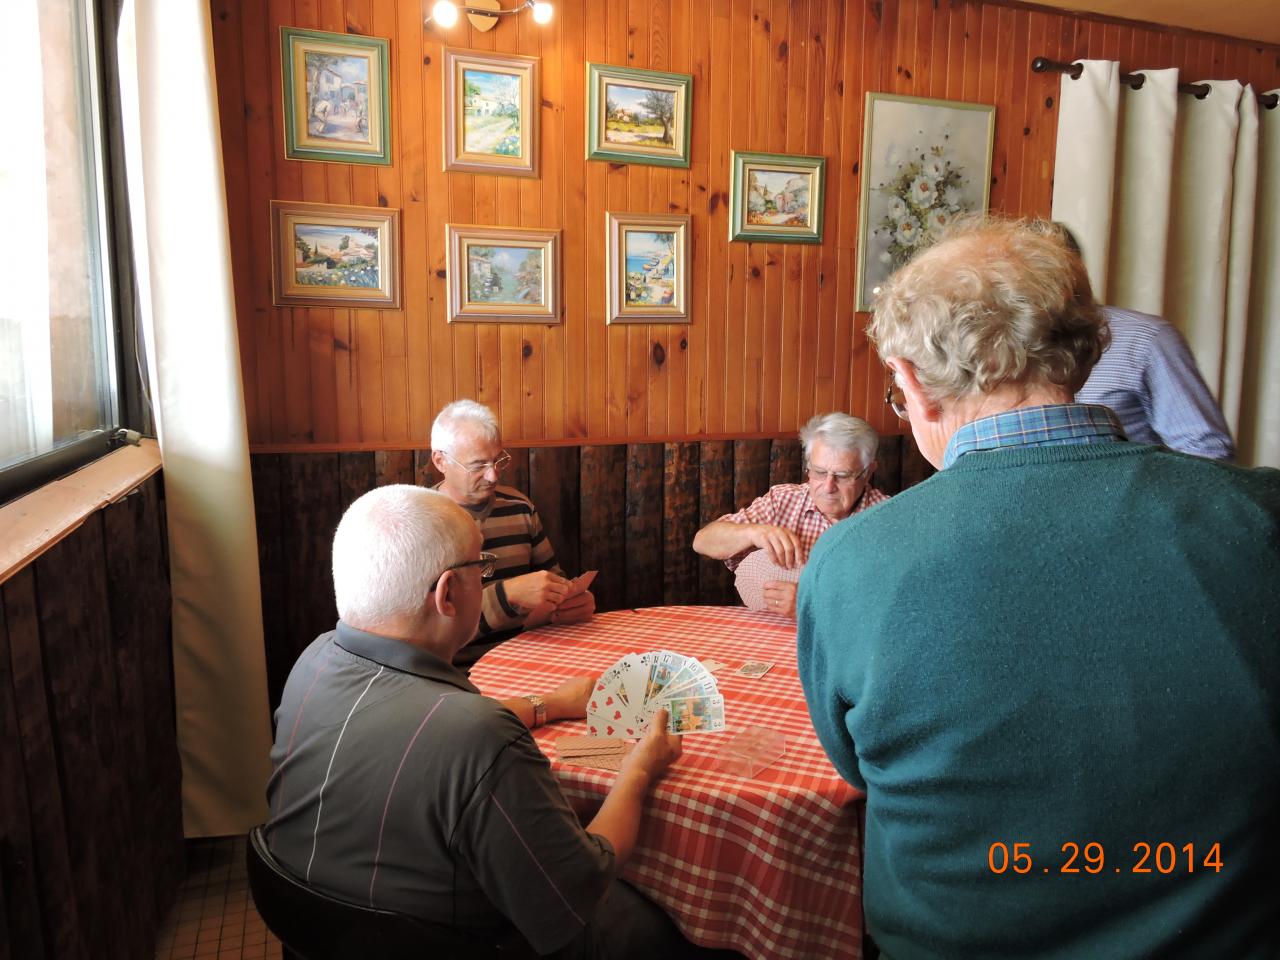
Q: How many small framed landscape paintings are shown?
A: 7